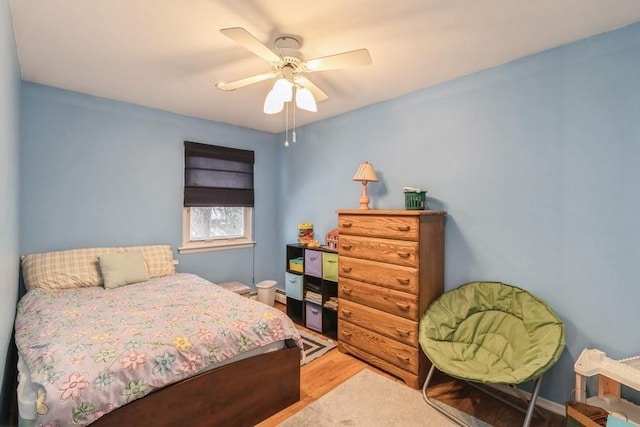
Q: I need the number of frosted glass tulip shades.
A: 3